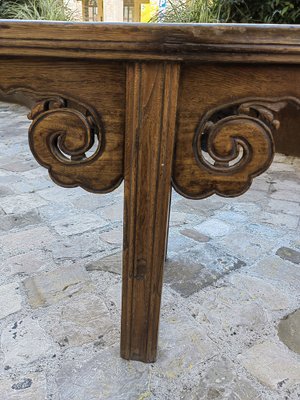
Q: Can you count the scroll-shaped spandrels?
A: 2